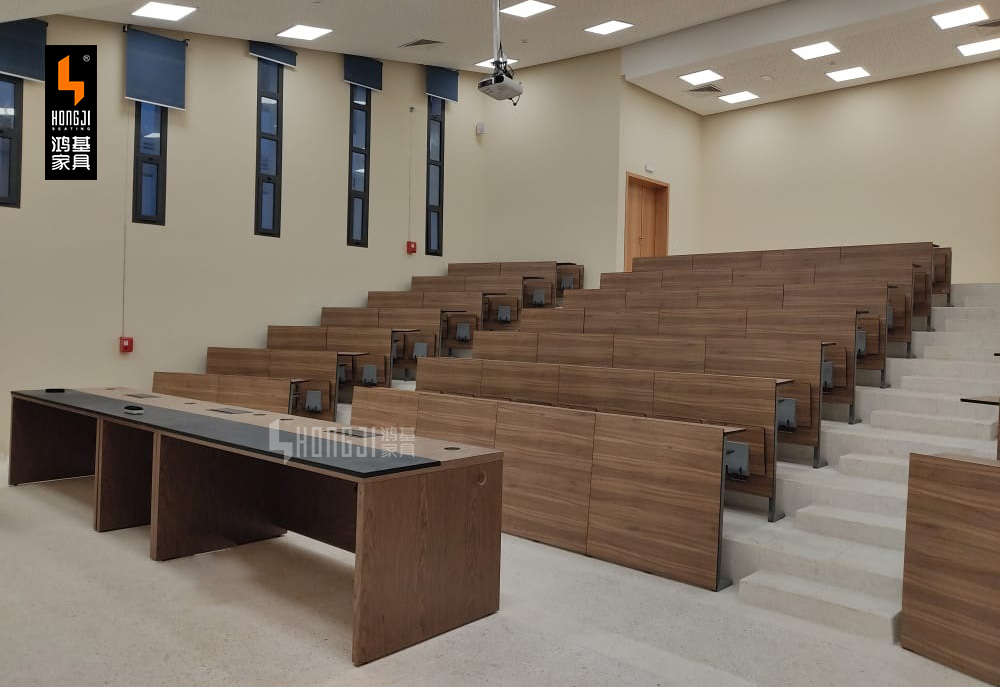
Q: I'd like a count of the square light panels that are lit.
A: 11